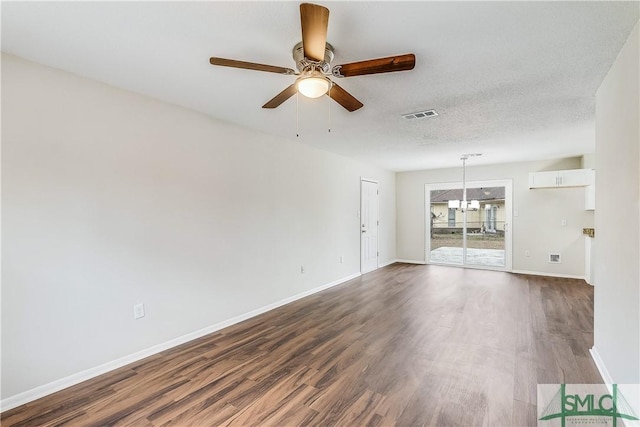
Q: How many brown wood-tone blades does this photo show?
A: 5